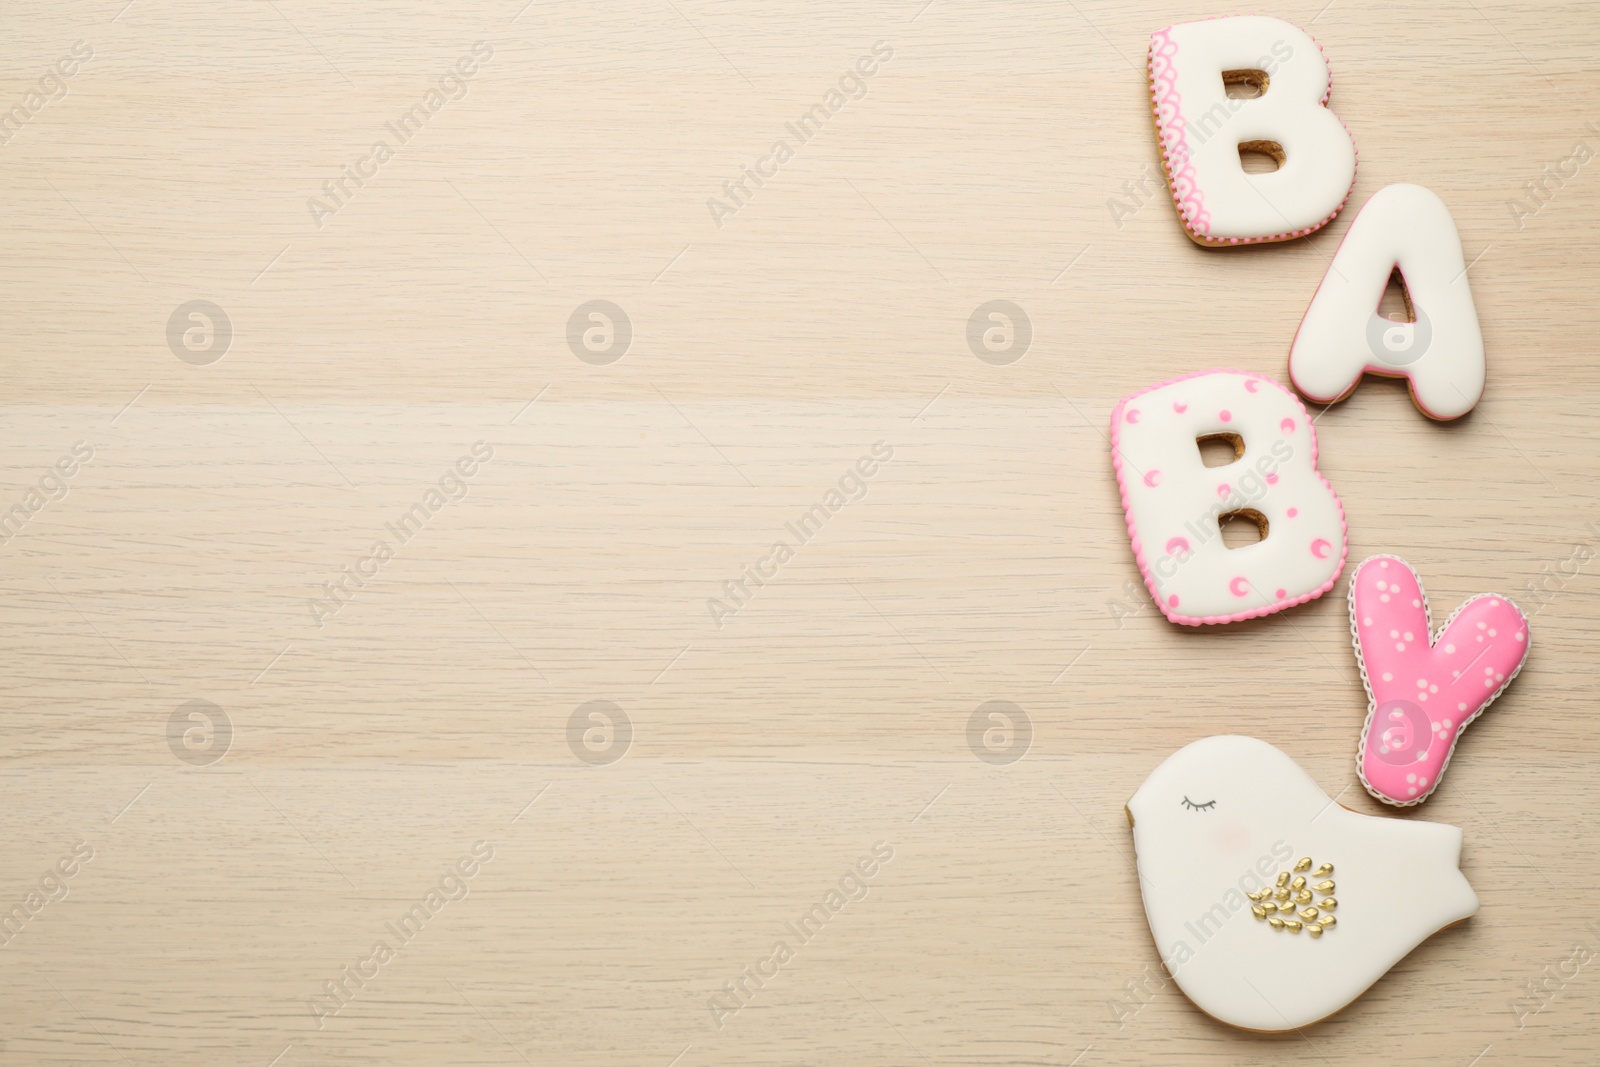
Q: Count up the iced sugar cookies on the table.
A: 5